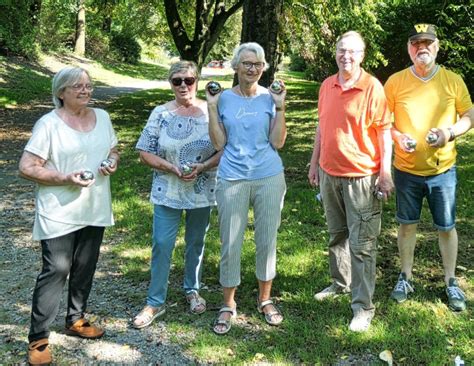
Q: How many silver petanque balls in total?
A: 8